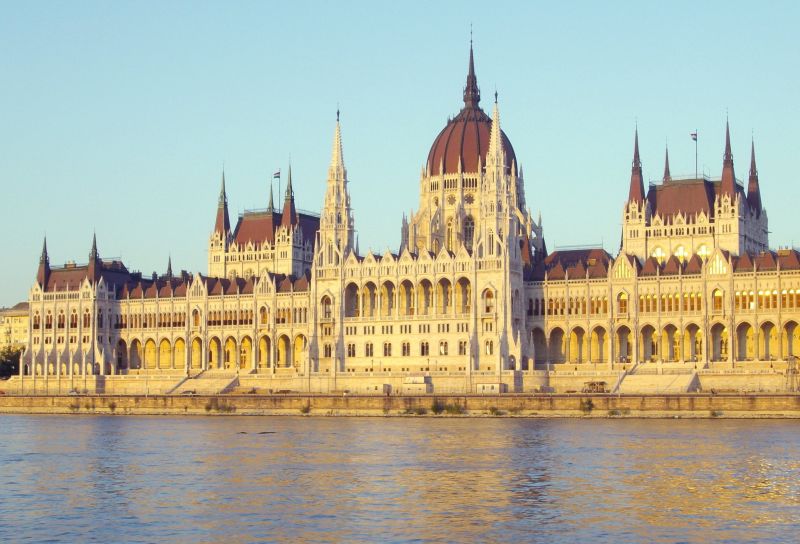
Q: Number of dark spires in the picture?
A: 11